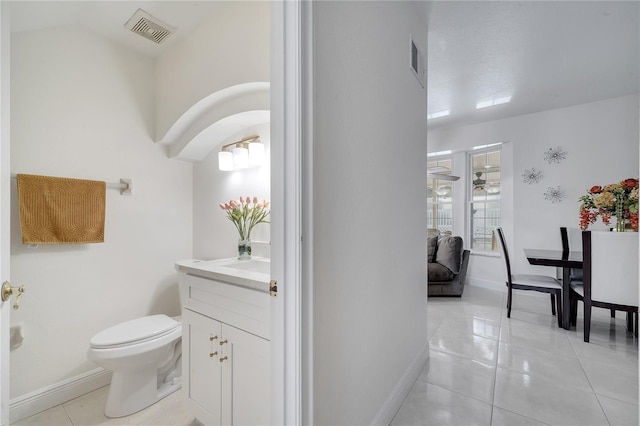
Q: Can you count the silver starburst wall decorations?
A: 3